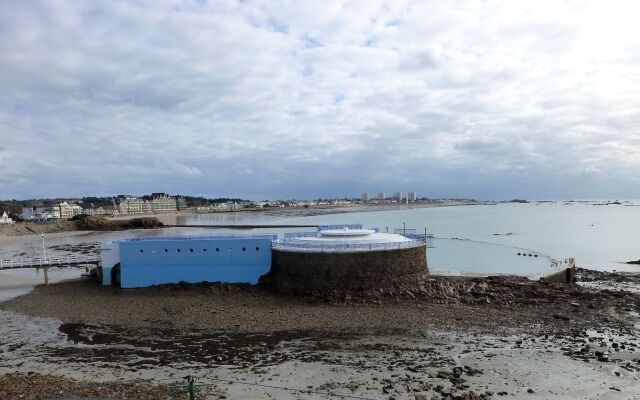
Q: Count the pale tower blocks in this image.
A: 4